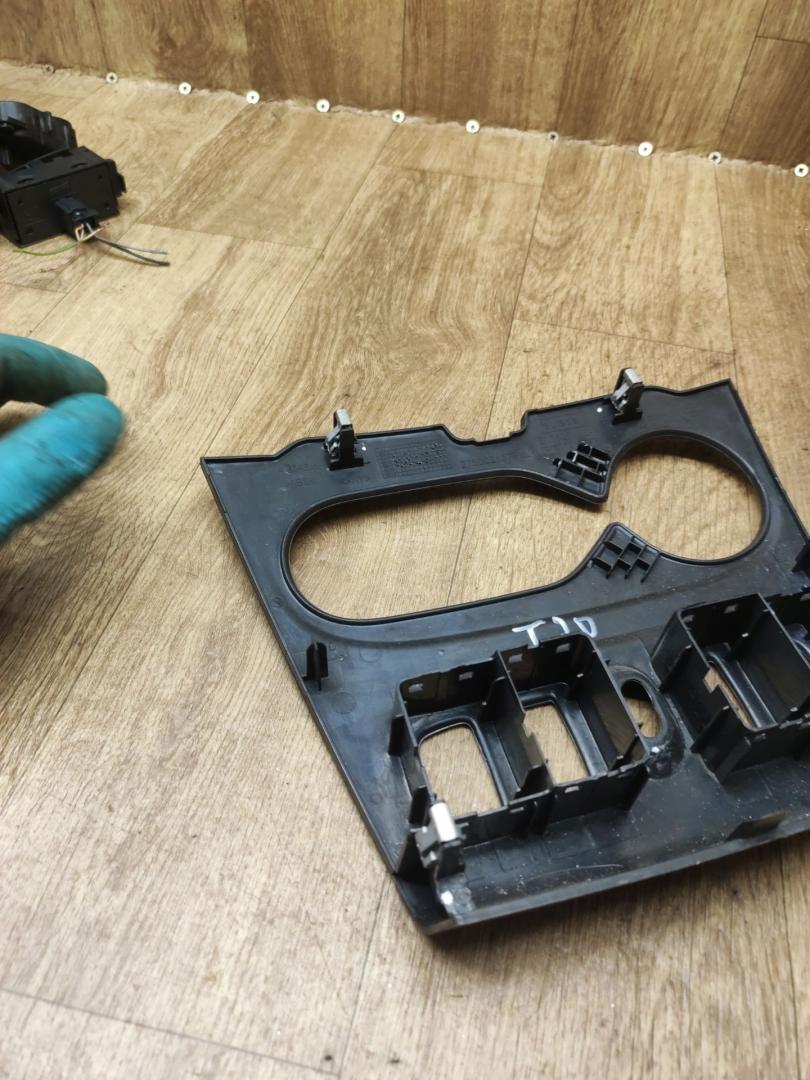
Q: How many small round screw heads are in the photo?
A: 11